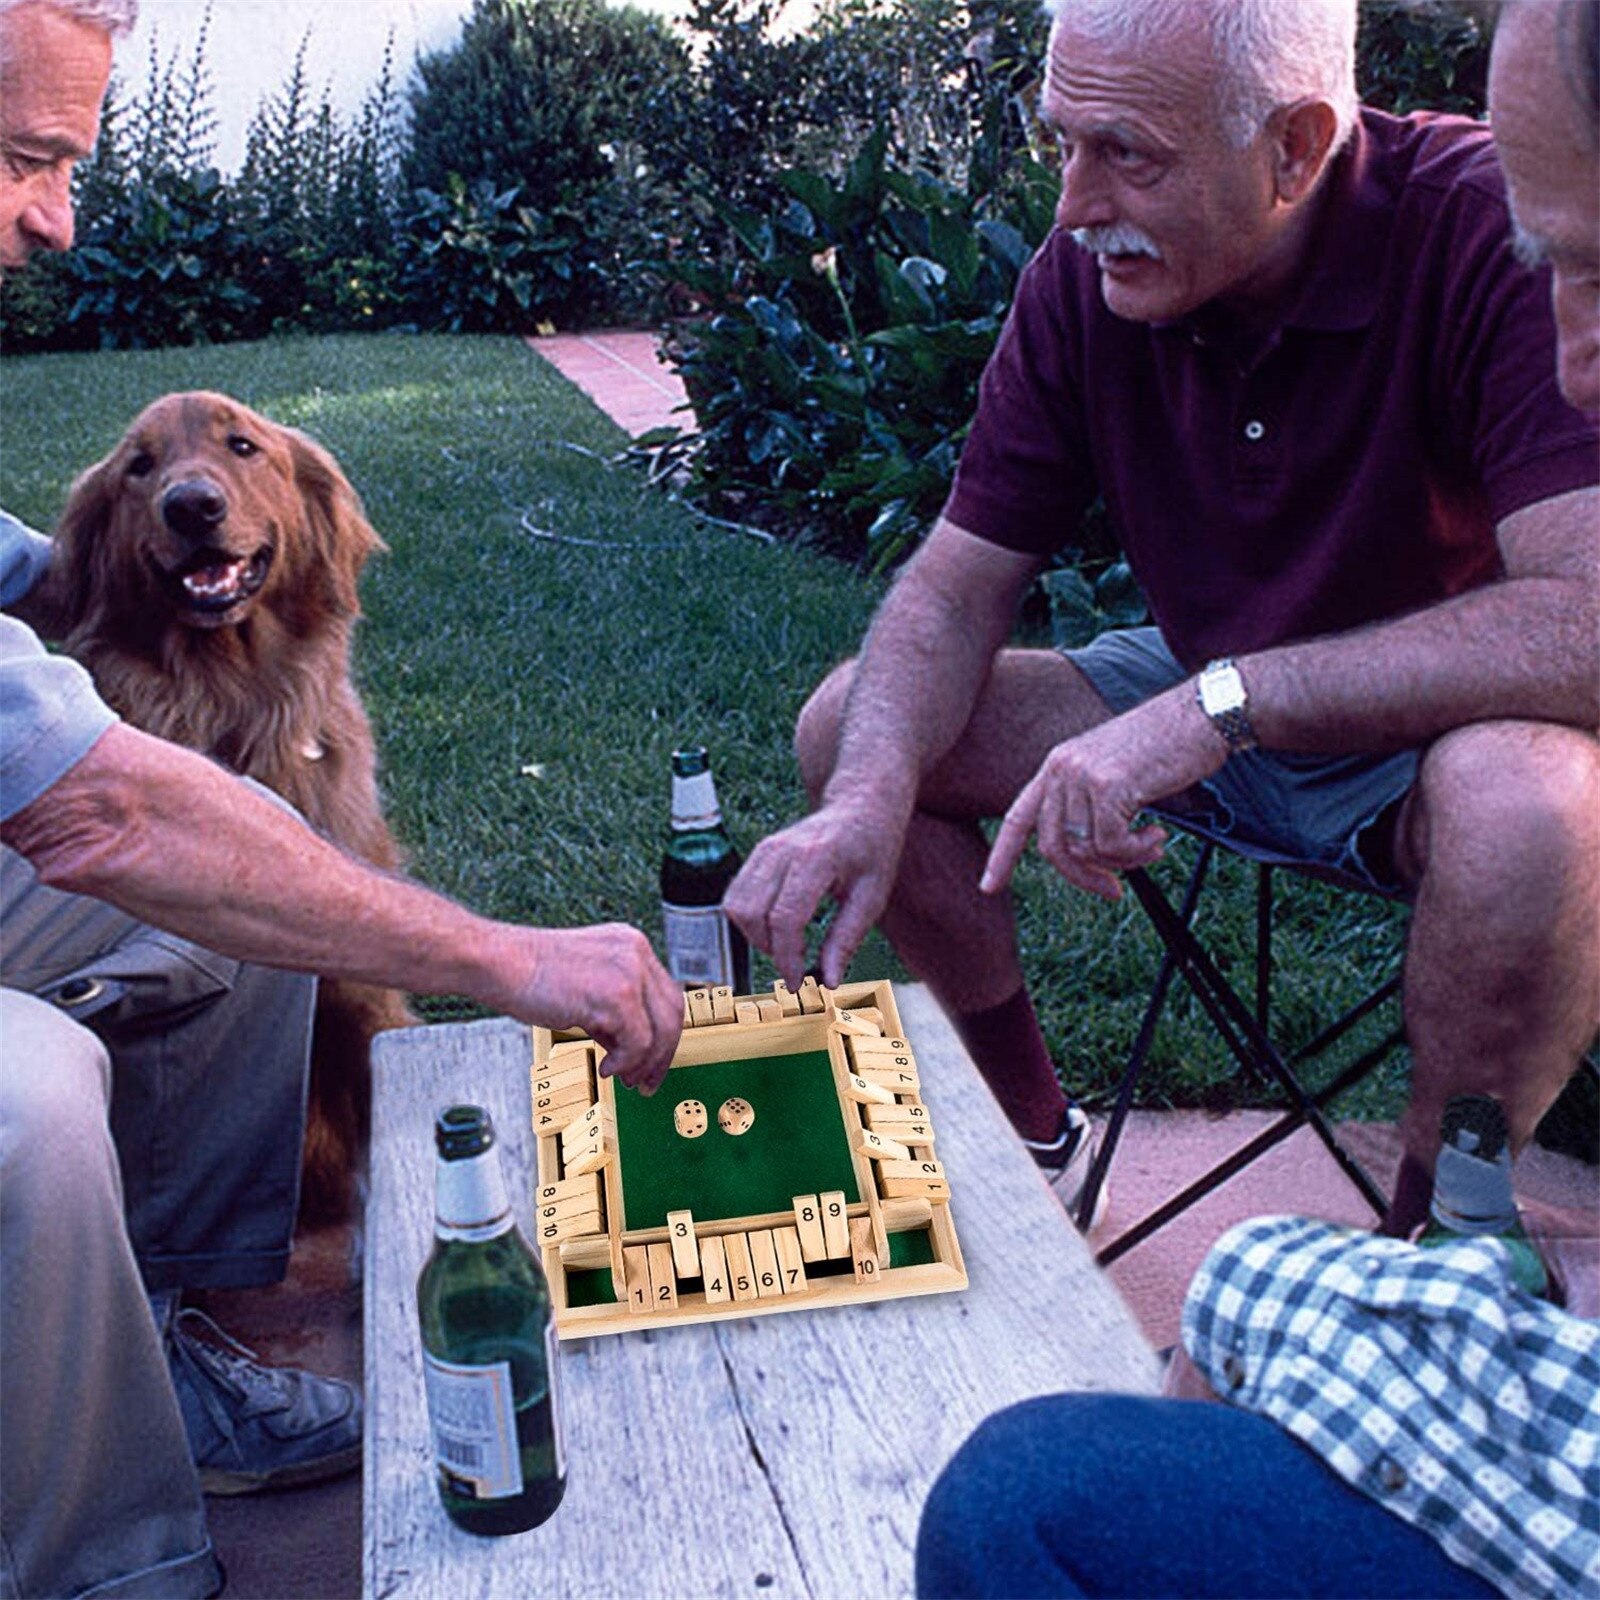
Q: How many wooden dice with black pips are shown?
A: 2